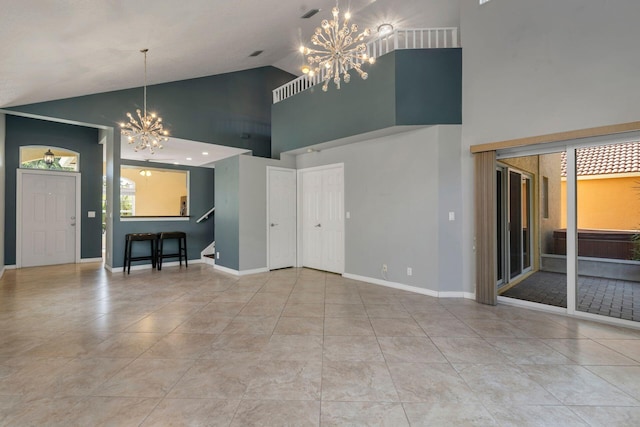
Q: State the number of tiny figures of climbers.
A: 0